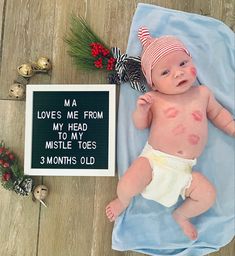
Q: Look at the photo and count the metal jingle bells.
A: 4